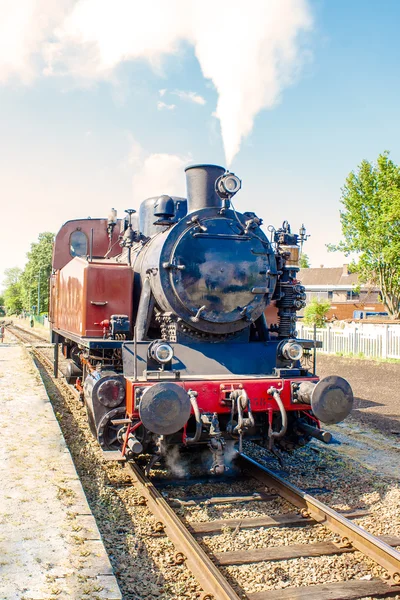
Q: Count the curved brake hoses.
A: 2